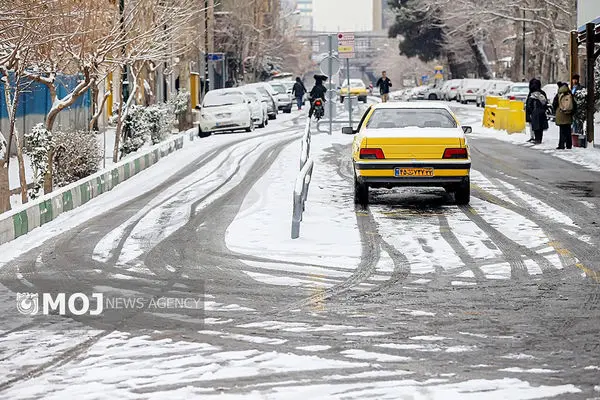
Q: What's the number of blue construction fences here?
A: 1